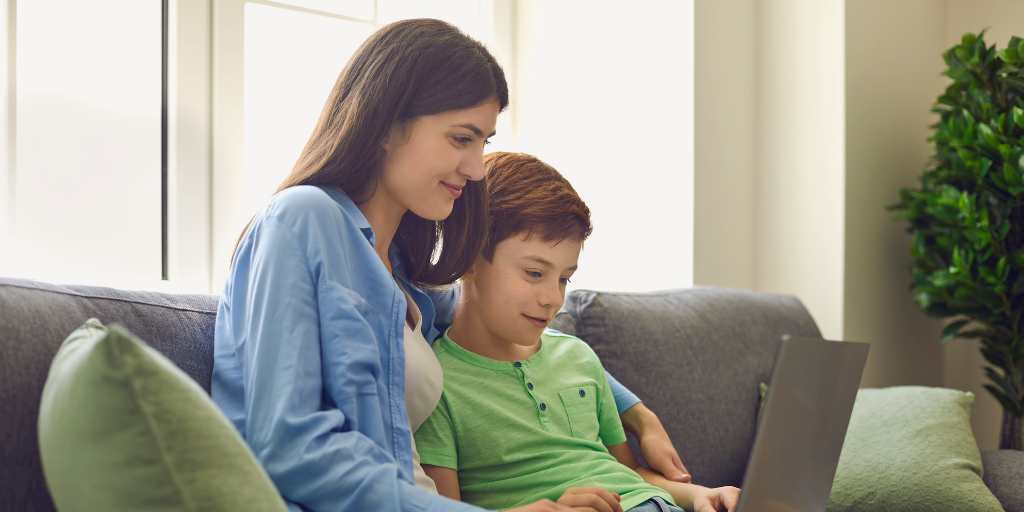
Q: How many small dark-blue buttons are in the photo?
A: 4